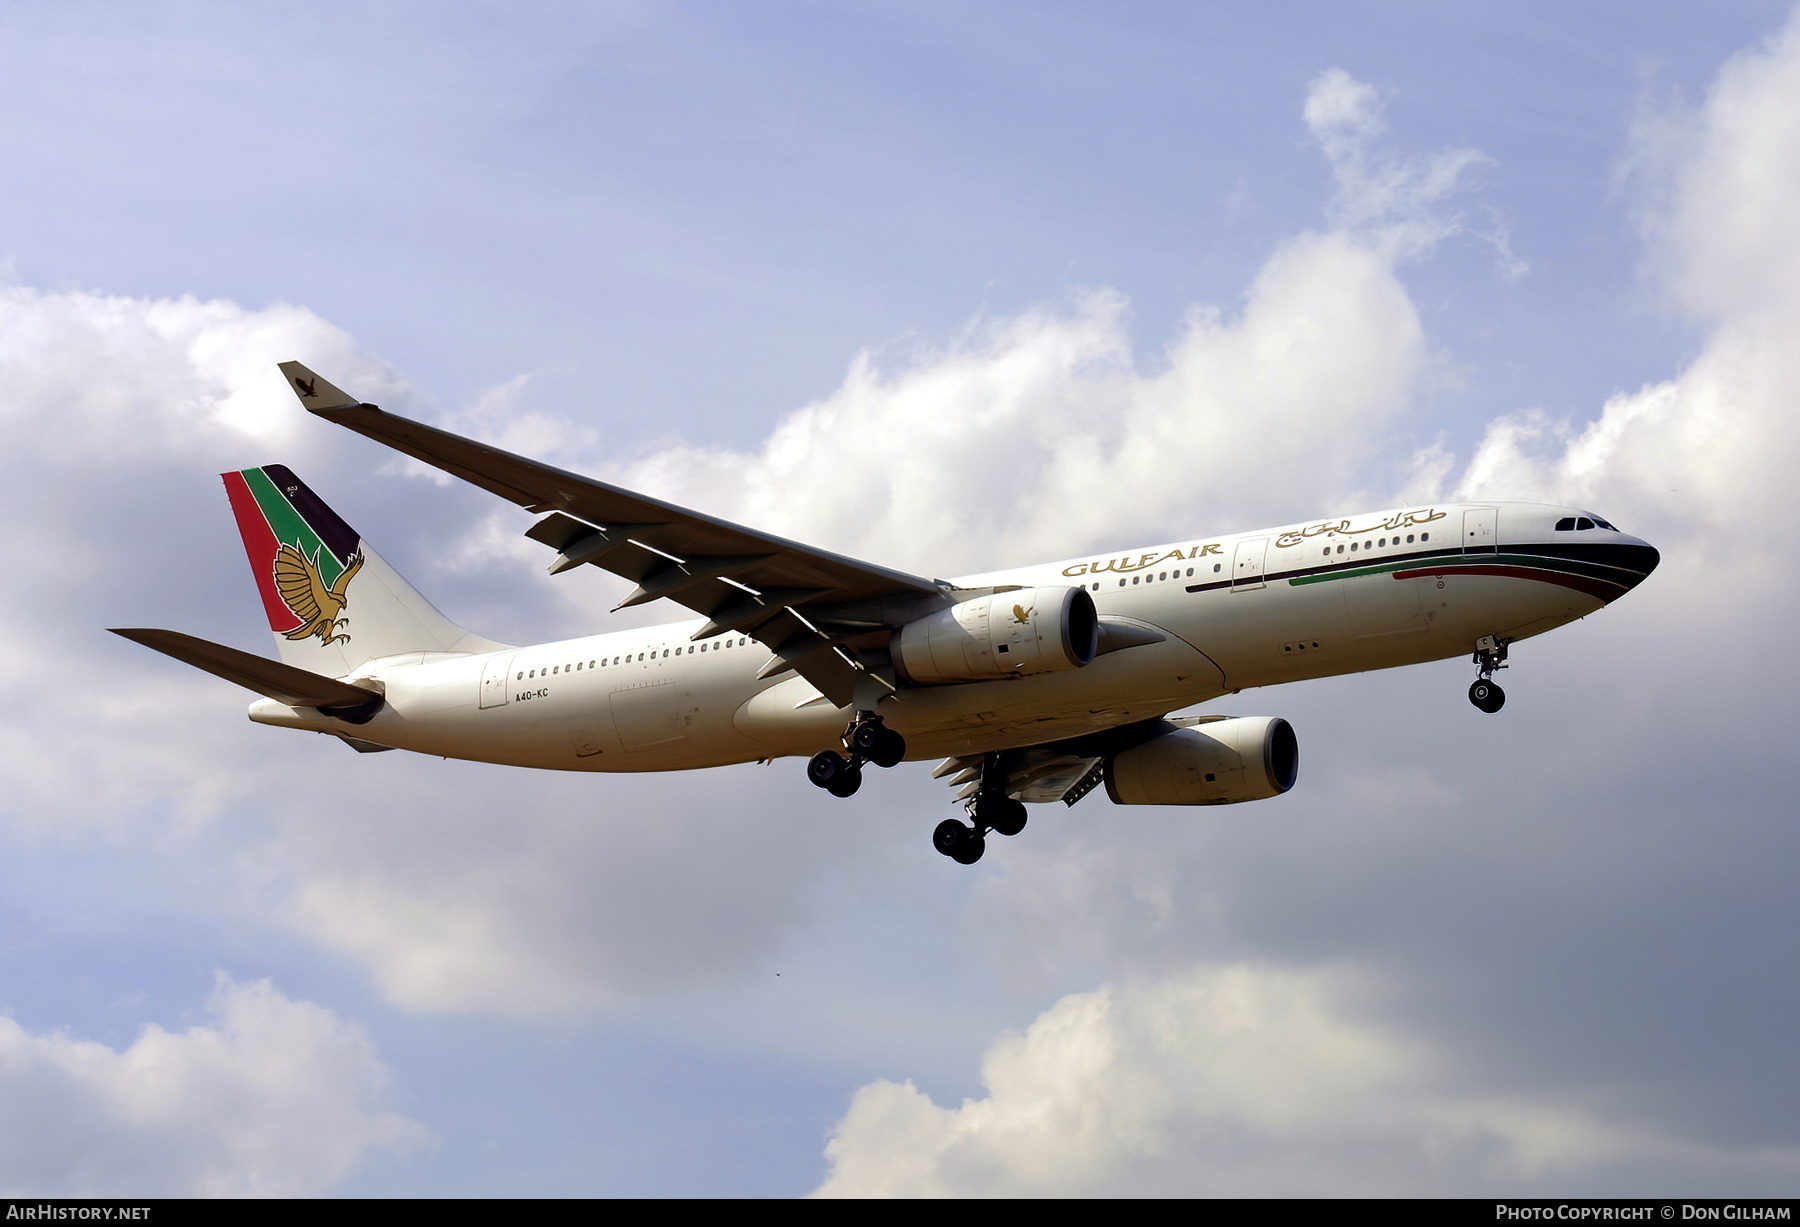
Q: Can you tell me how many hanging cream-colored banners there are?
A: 0